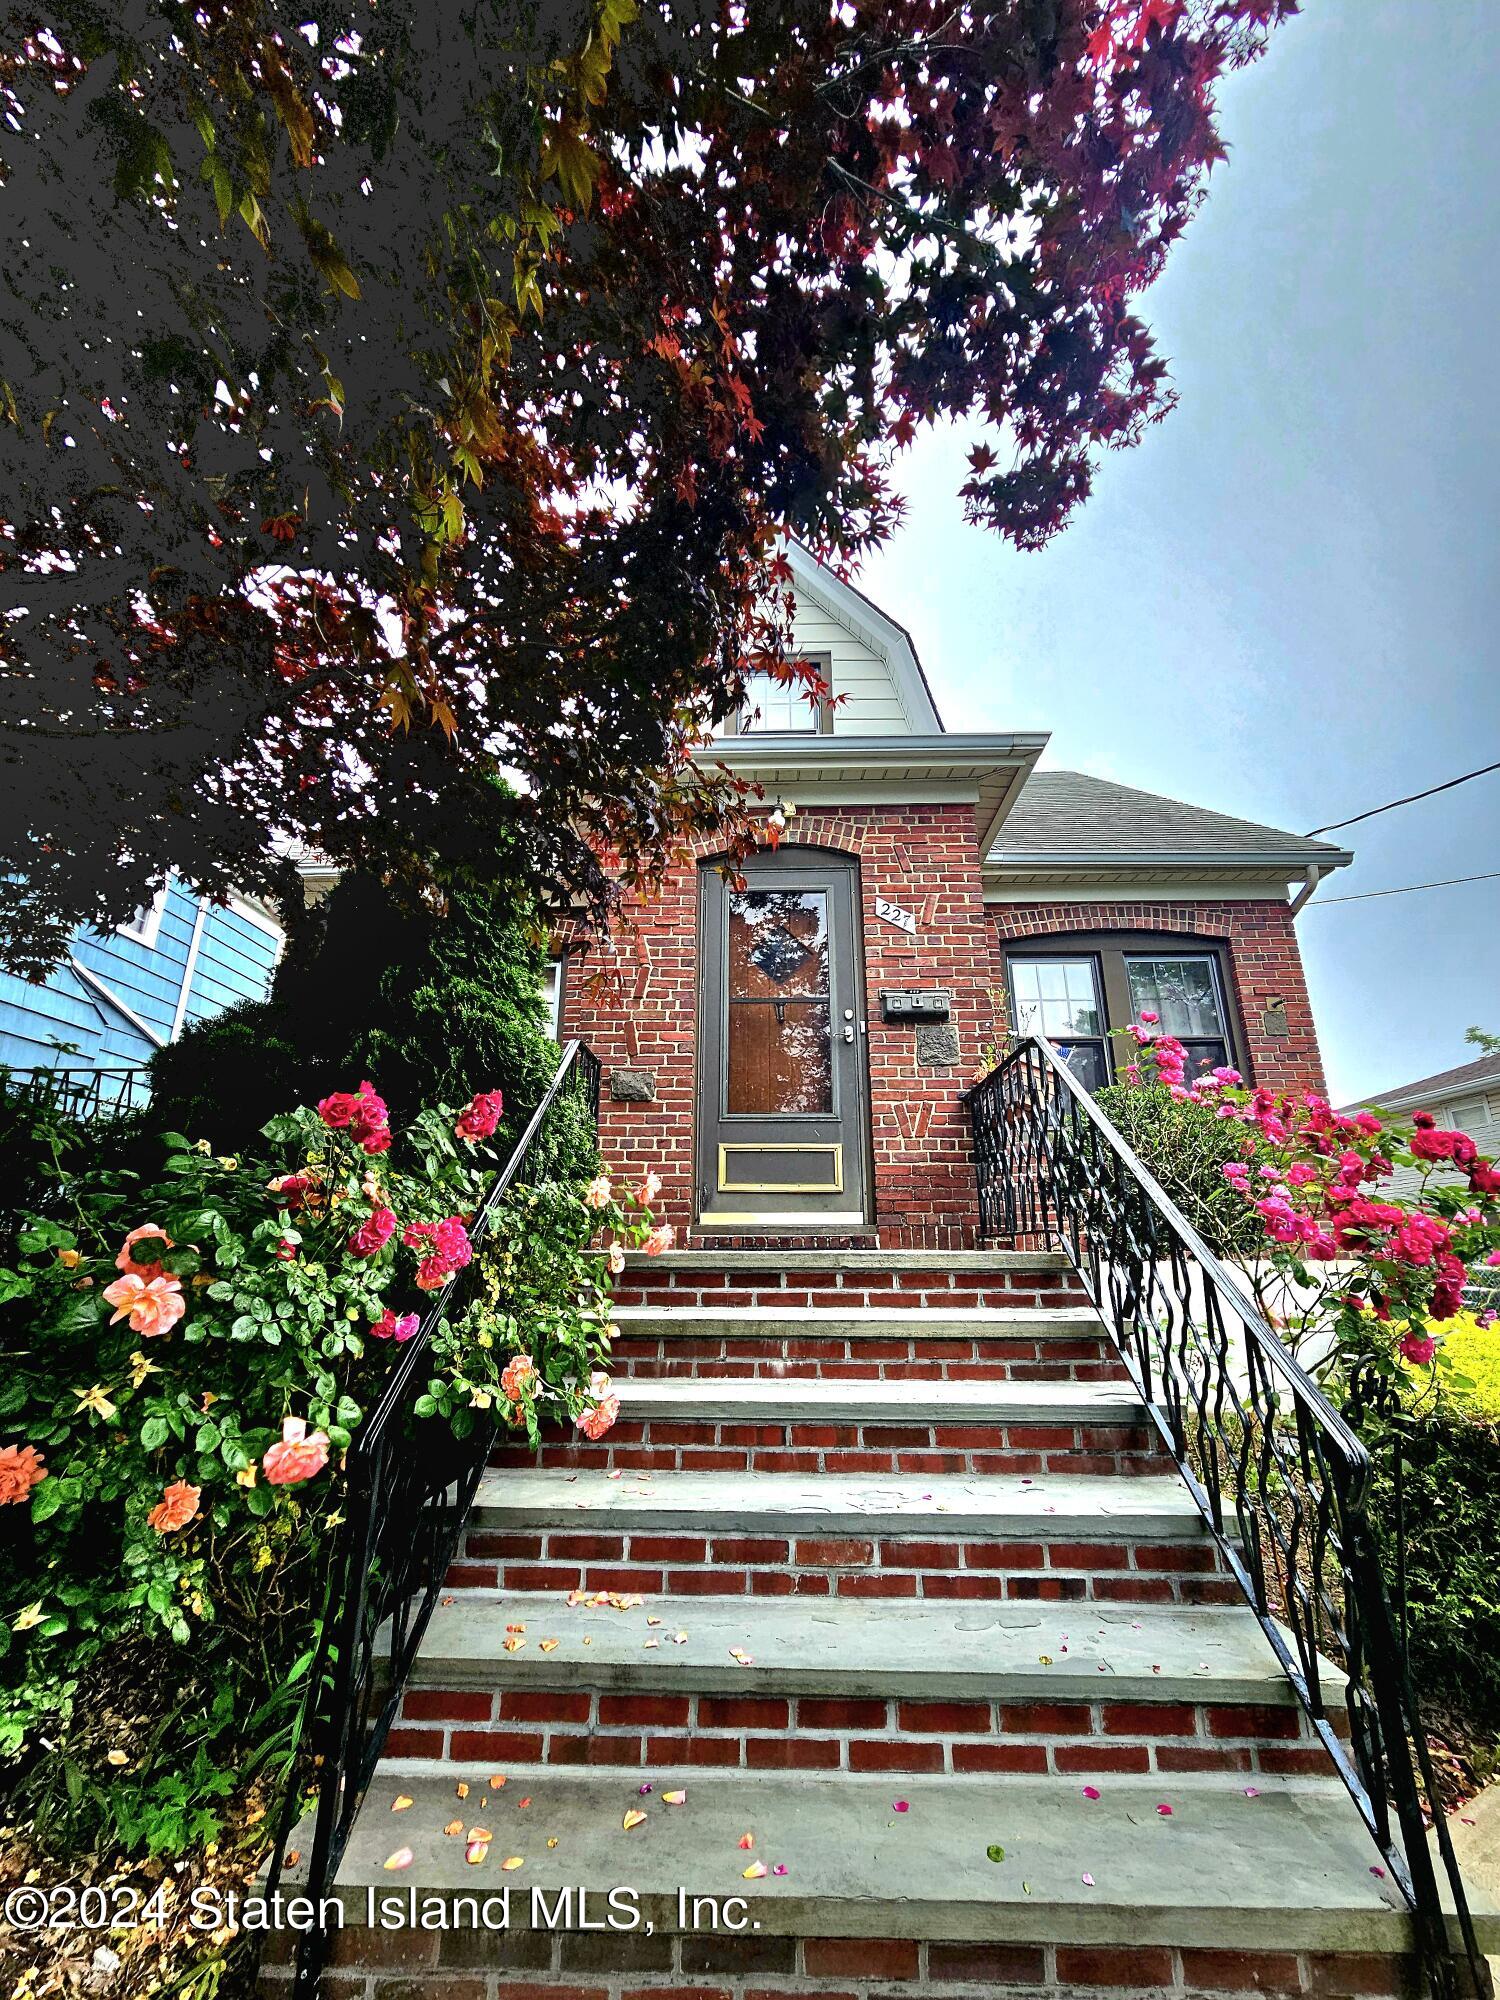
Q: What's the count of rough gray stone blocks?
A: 3